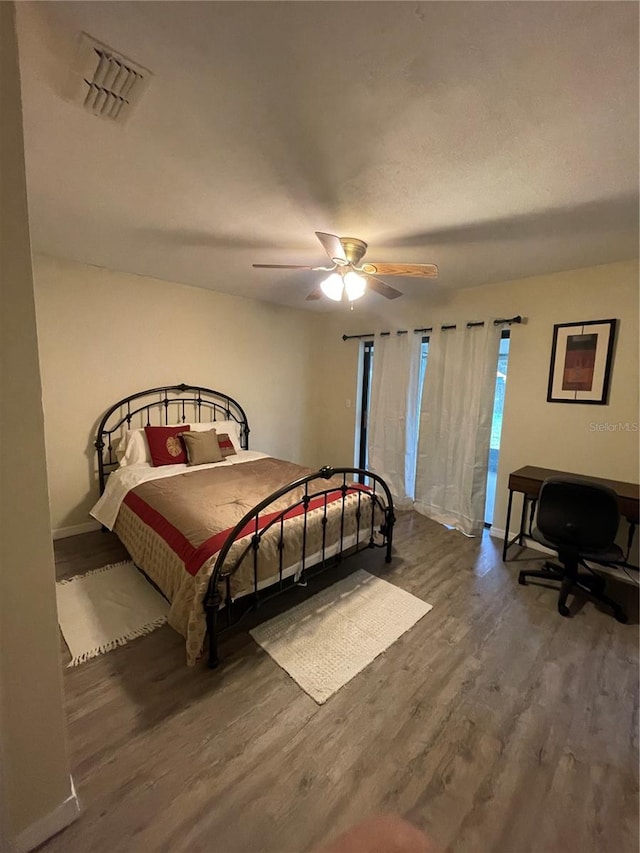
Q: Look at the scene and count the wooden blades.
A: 5